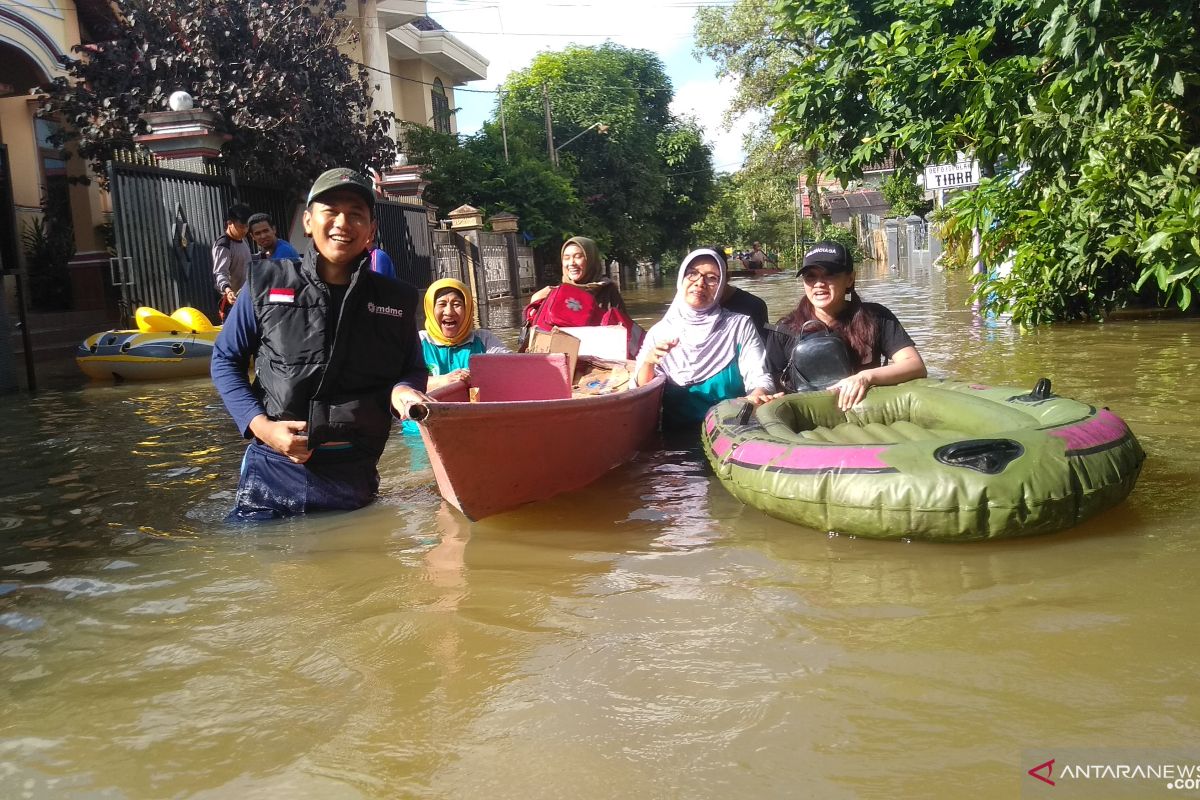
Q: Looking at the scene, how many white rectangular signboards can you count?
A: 1